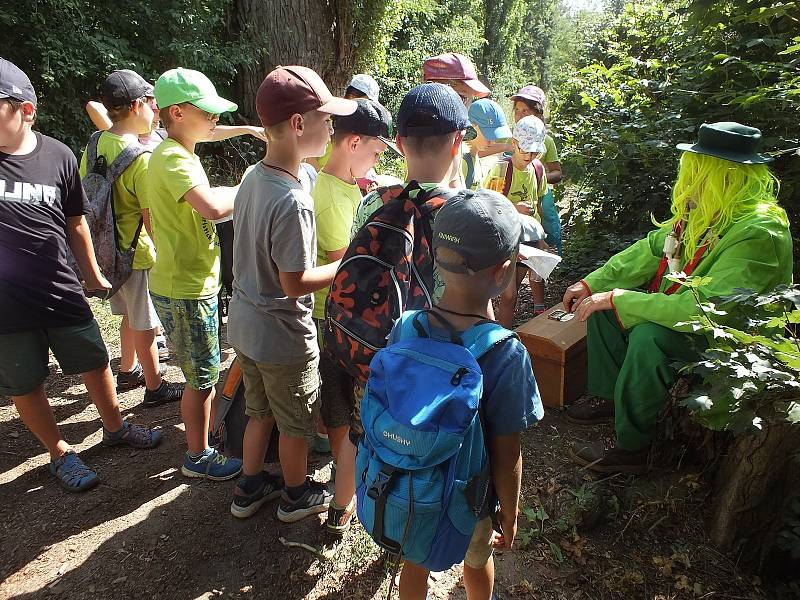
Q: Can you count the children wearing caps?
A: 12